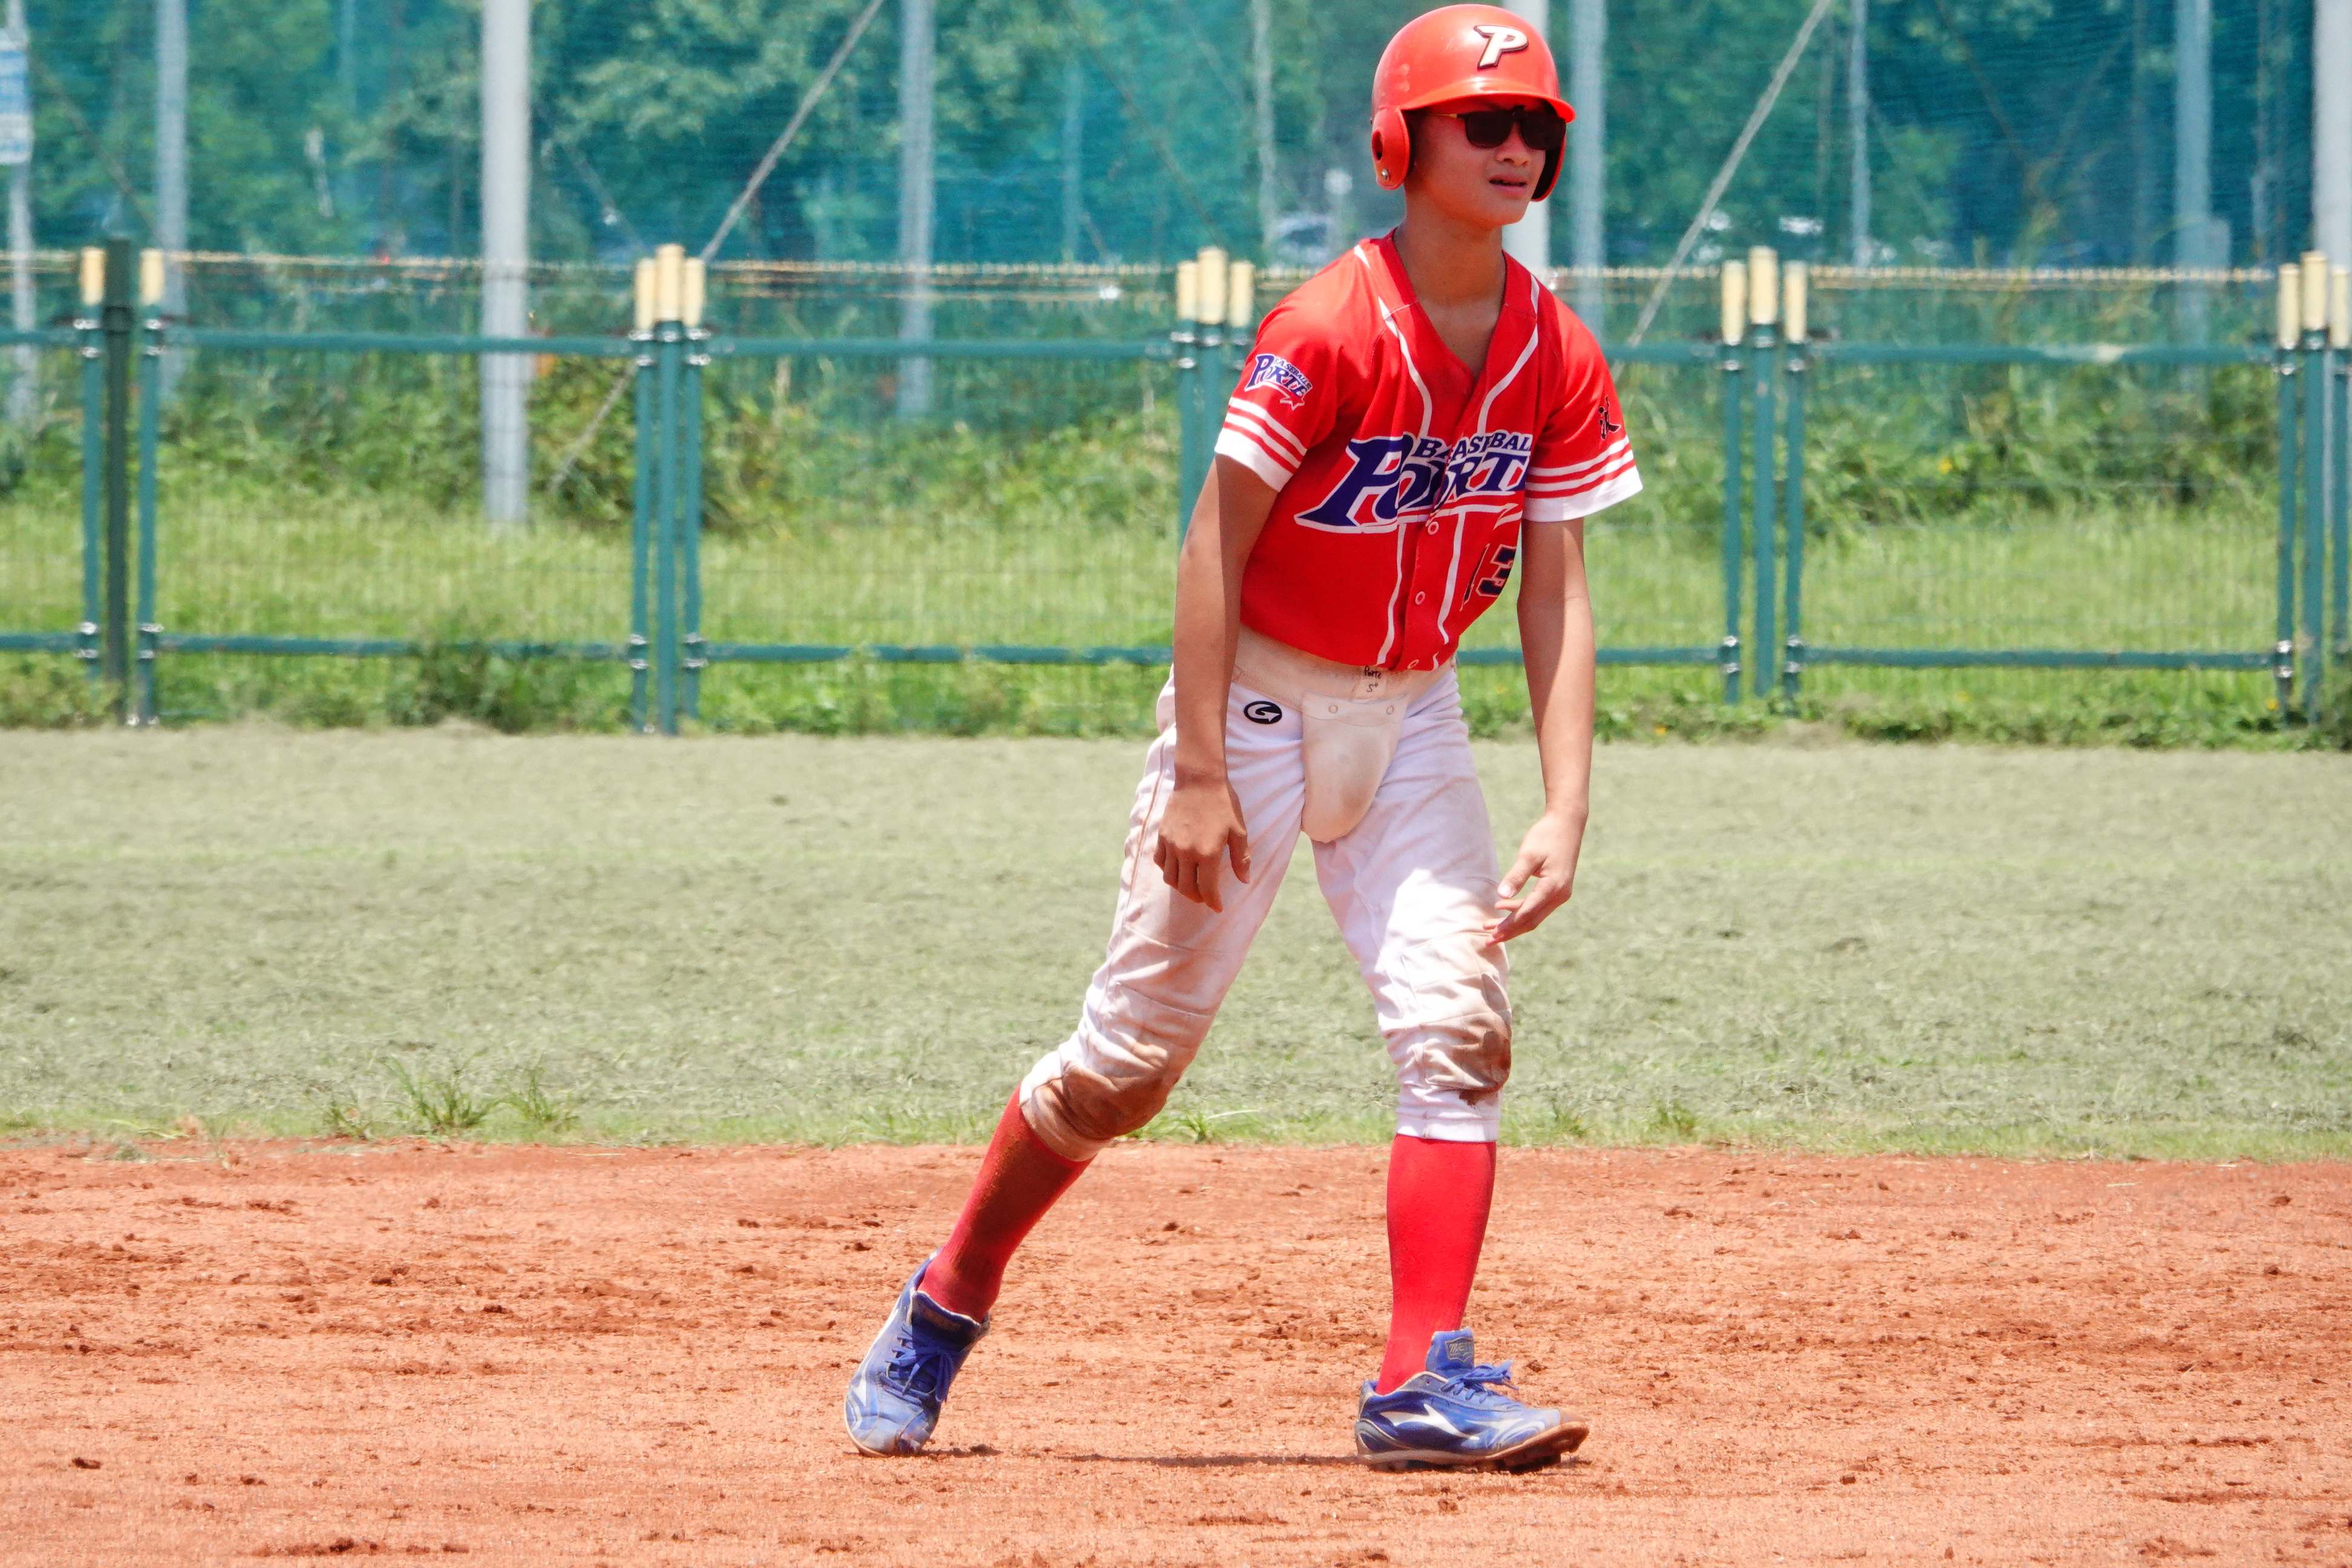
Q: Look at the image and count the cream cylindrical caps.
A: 14